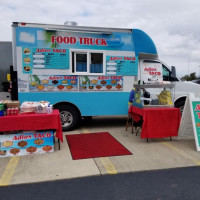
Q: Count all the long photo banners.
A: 3